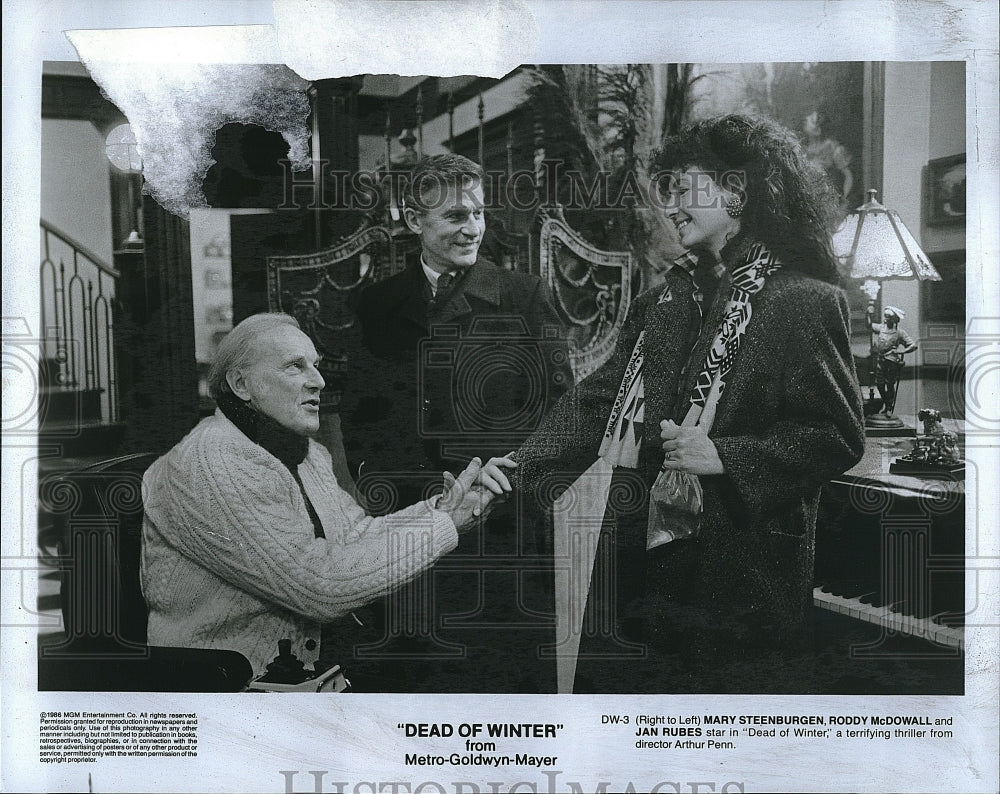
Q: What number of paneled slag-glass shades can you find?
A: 1